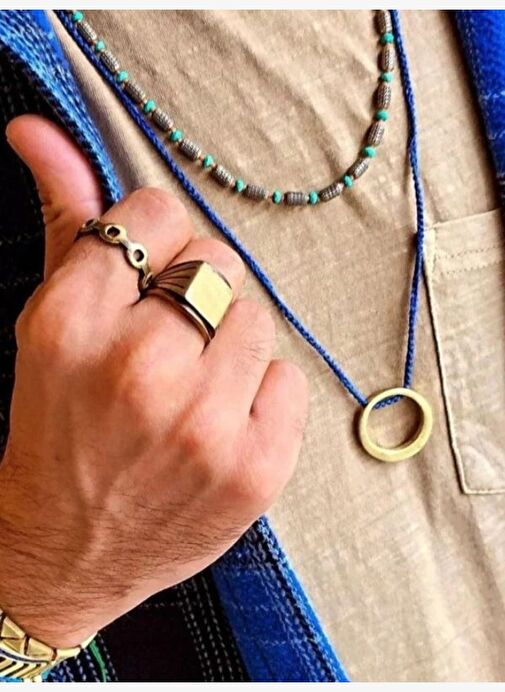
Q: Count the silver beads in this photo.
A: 14